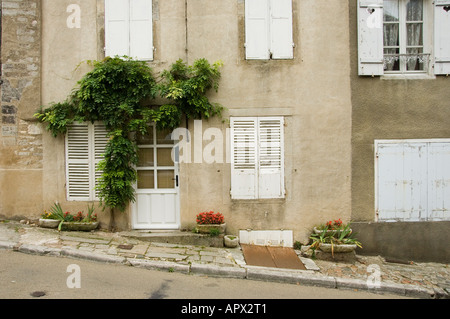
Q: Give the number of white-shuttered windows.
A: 6